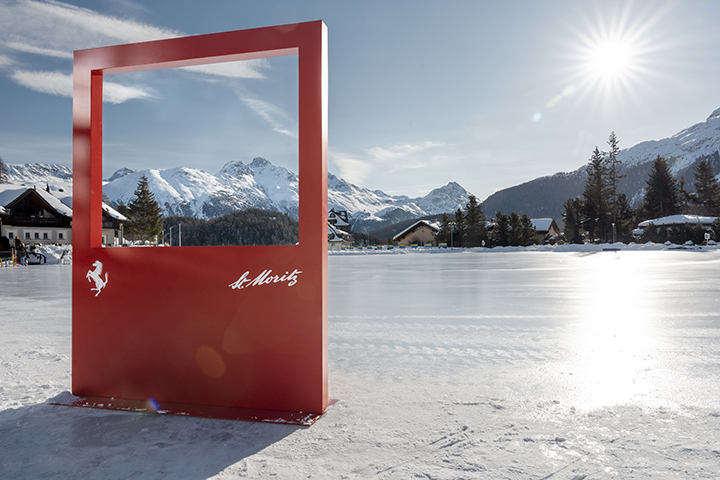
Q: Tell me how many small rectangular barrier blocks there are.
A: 10